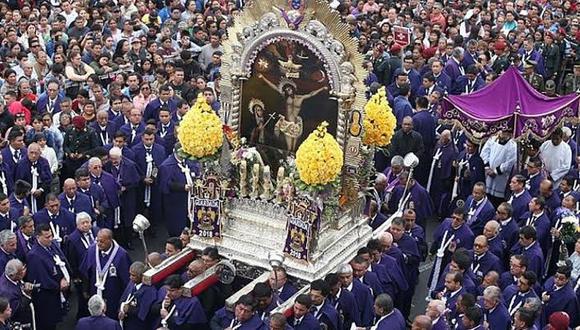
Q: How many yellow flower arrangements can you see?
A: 3